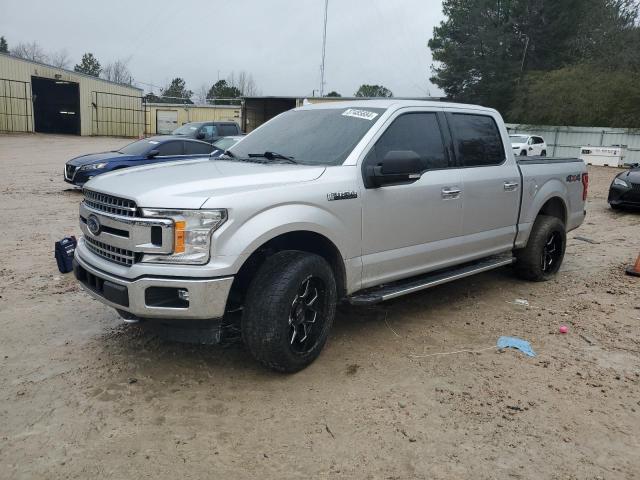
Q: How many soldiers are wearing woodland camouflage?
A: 0